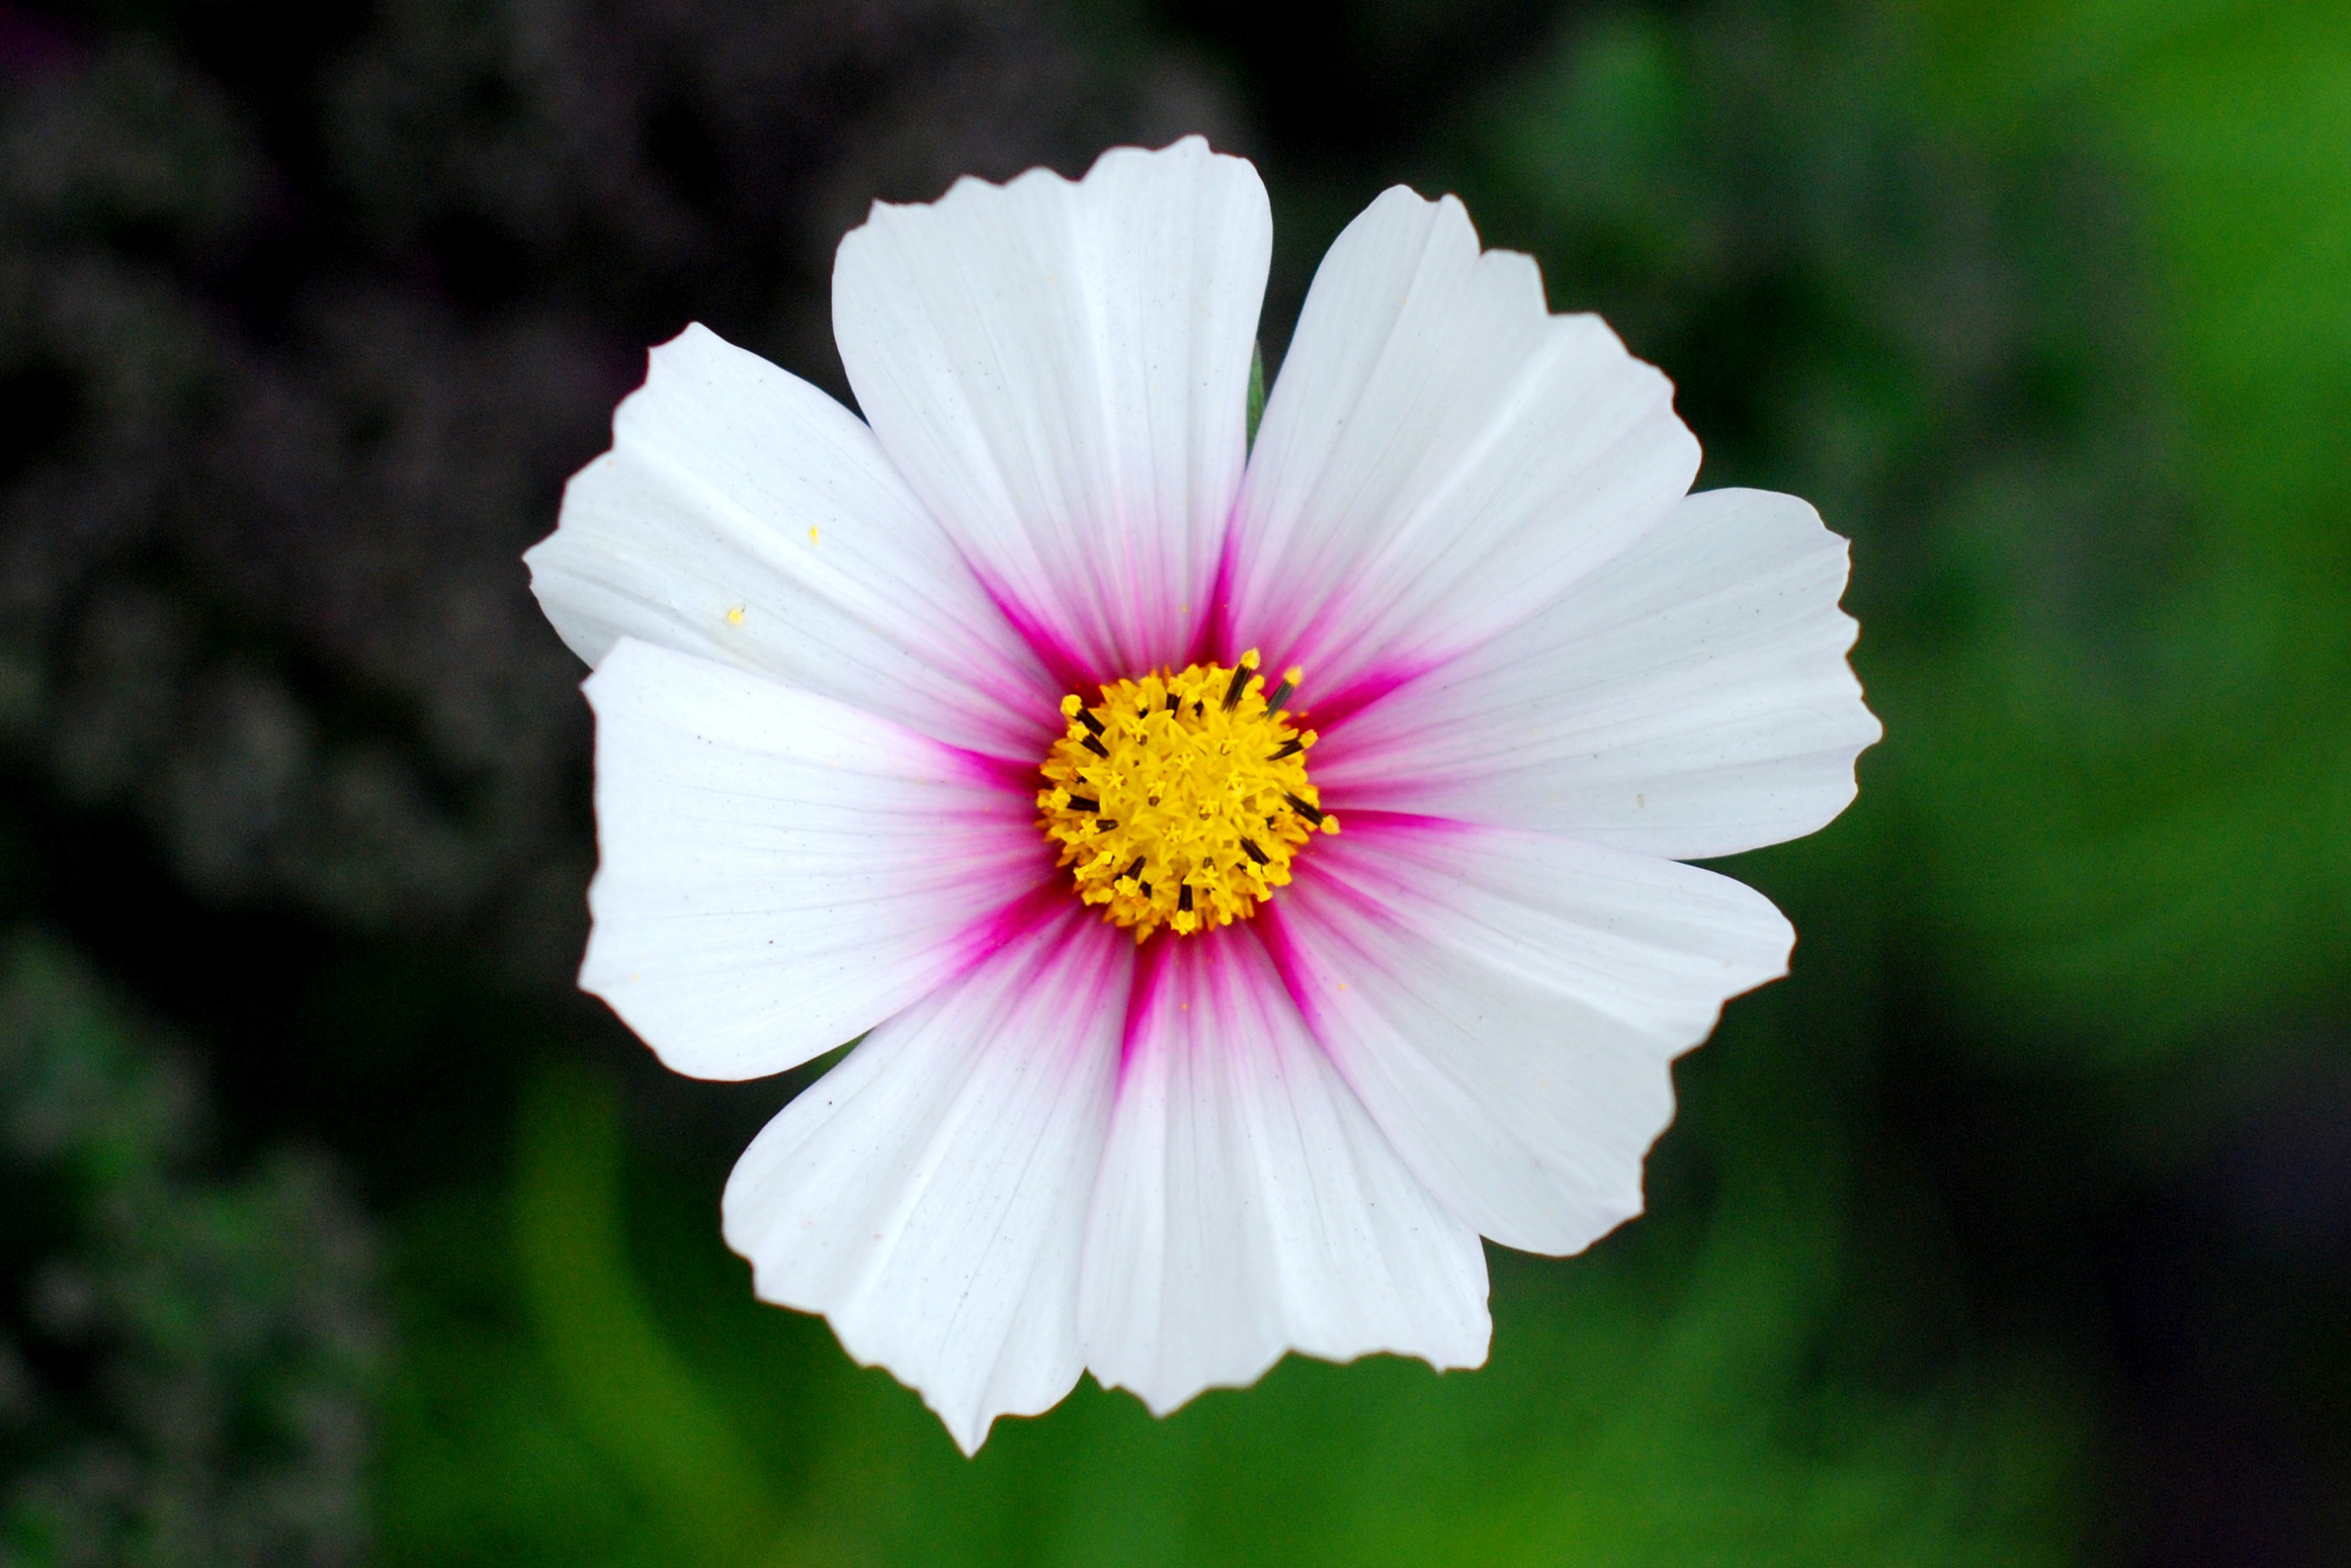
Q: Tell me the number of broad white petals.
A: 8